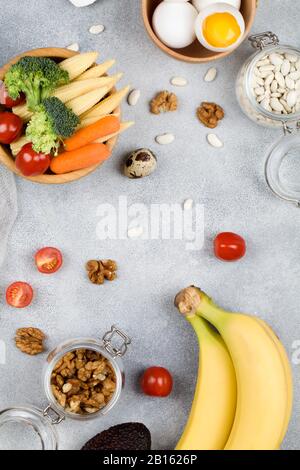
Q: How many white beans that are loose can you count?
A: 9